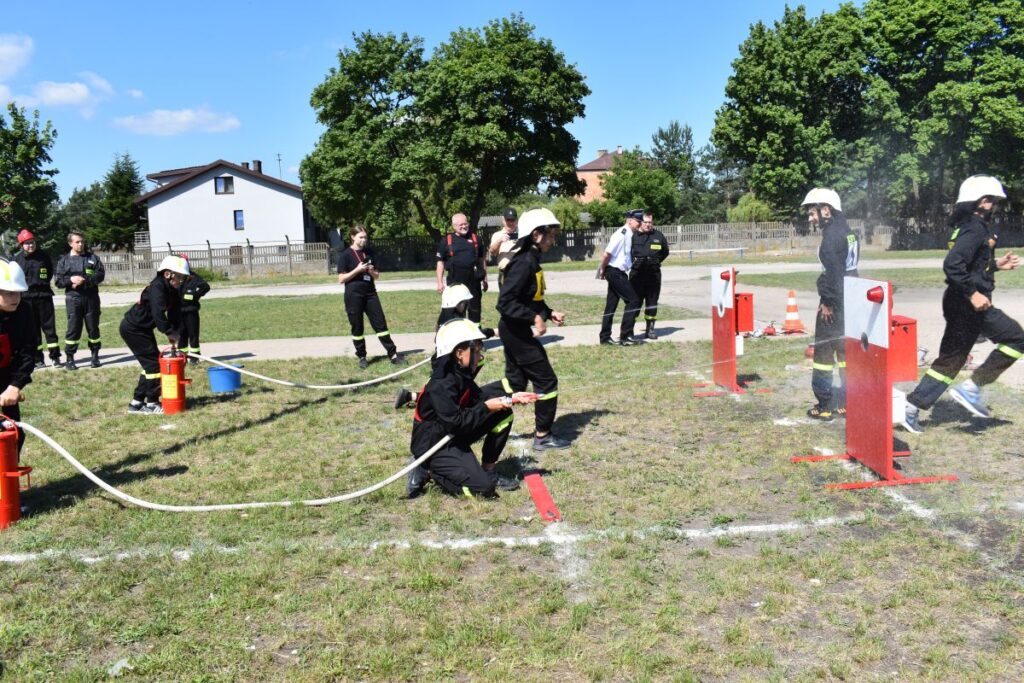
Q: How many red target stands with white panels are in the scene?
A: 2